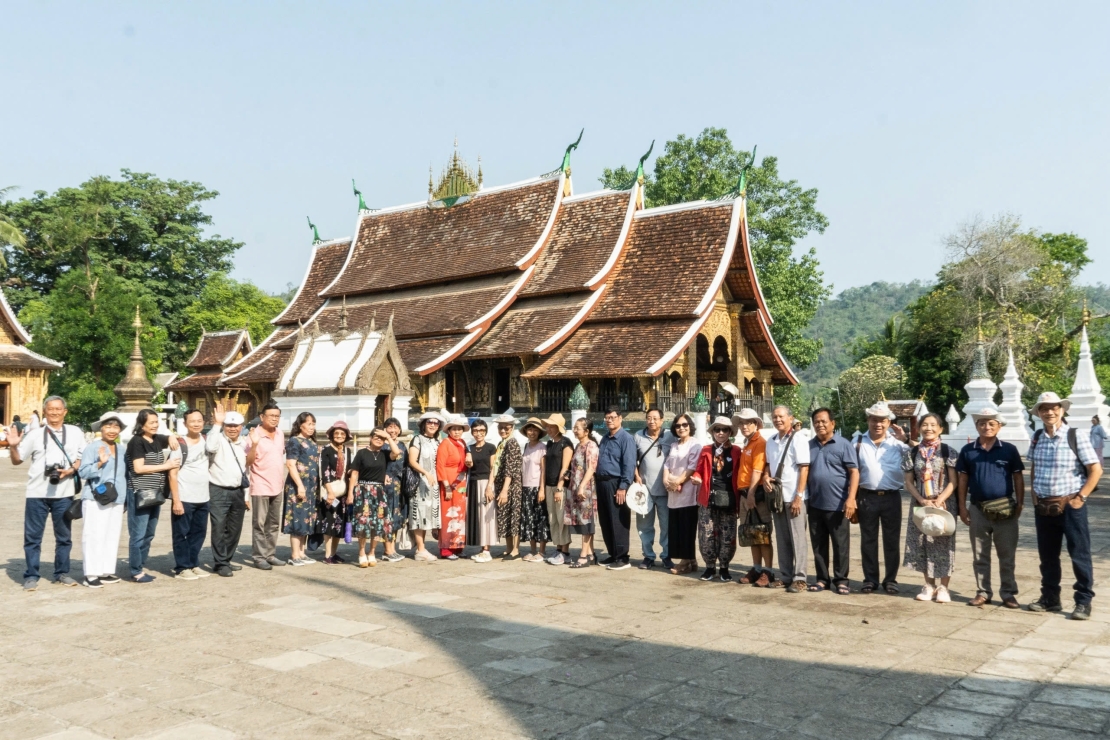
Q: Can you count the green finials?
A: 5